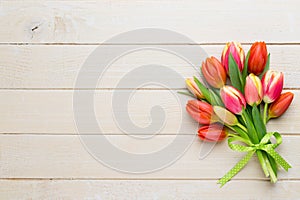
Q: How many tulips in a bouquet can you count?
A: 11